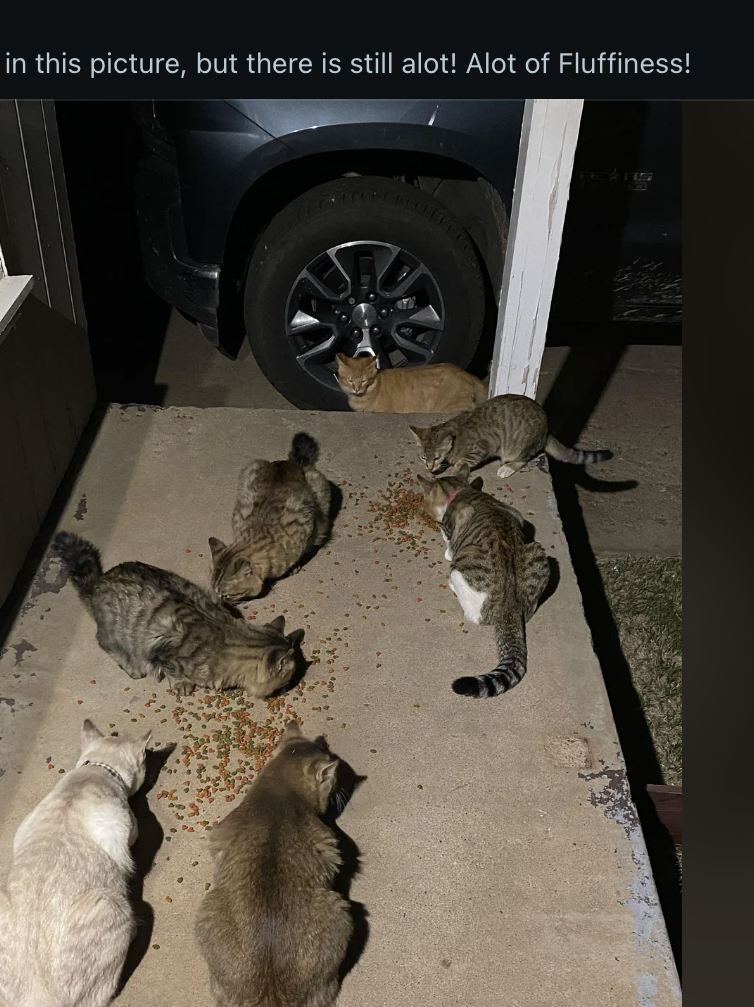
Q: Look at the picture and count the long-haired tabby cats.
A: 2